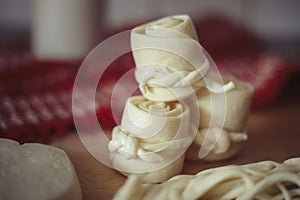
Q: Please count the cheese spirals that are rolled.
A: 3